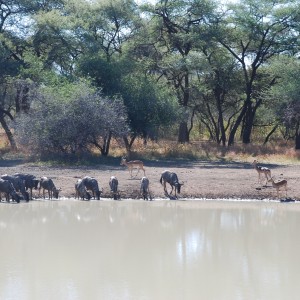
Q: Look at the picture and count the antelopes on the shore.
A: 3